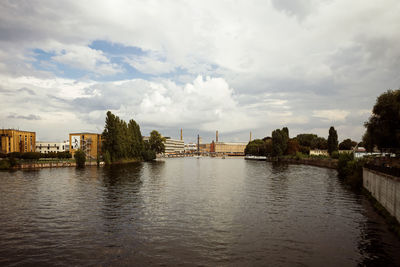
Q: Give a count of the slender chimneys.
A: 4